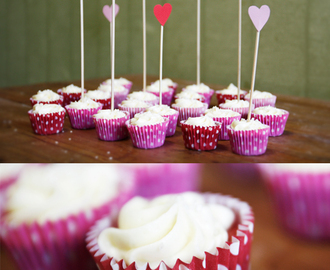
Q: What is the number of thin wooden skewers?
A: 8